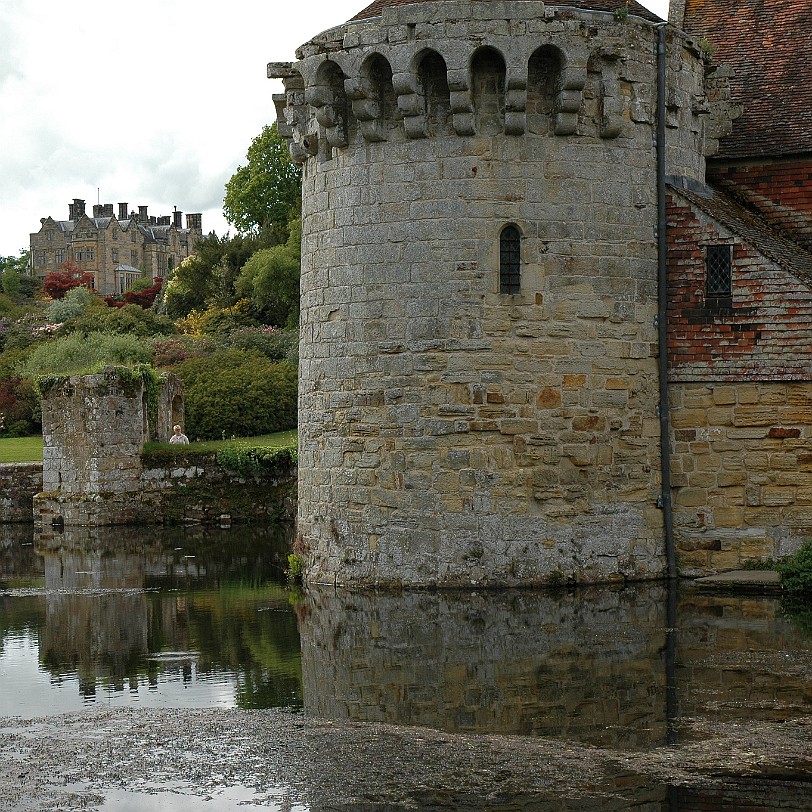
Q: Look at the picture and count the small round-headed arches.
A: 5